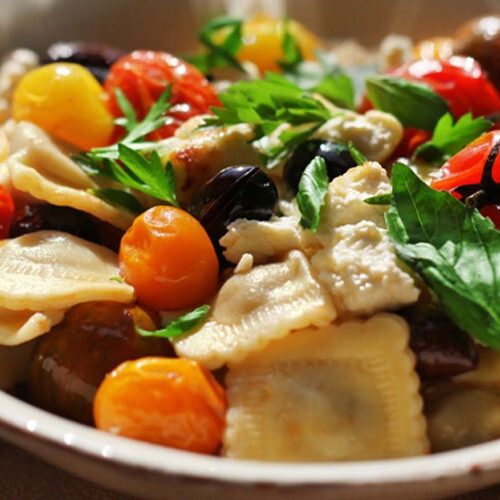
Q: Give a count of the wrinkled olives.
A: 1